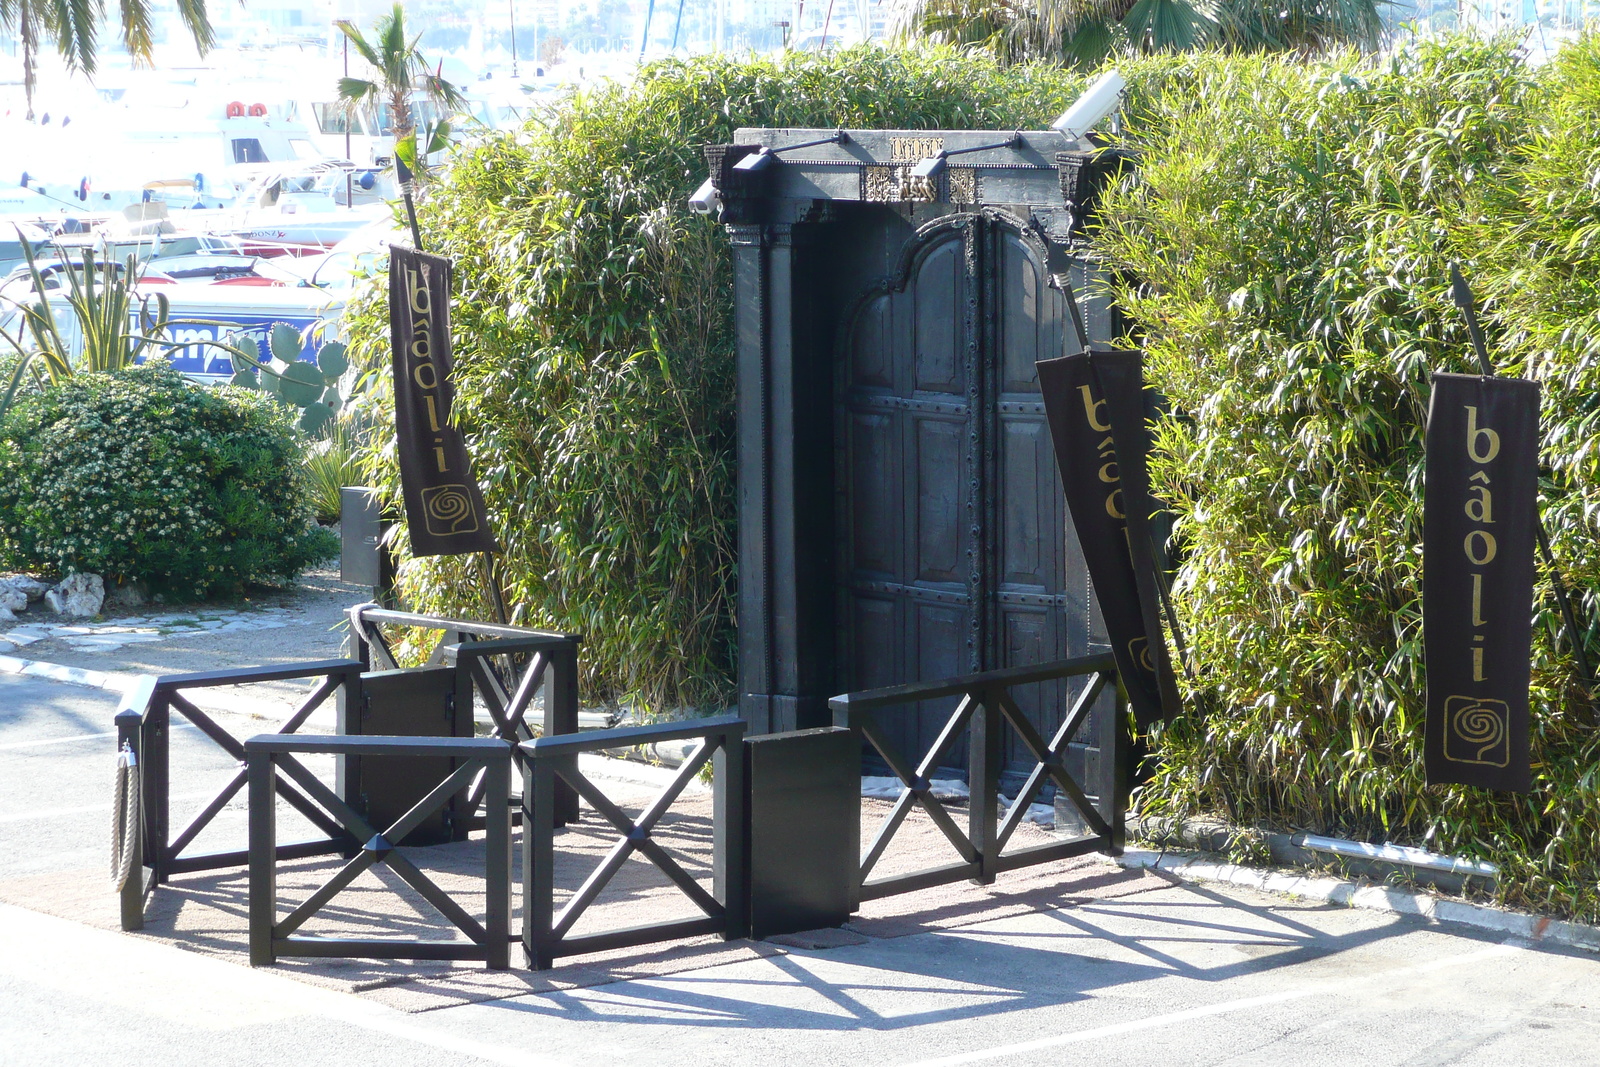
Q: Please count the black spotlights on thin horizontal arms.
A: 2